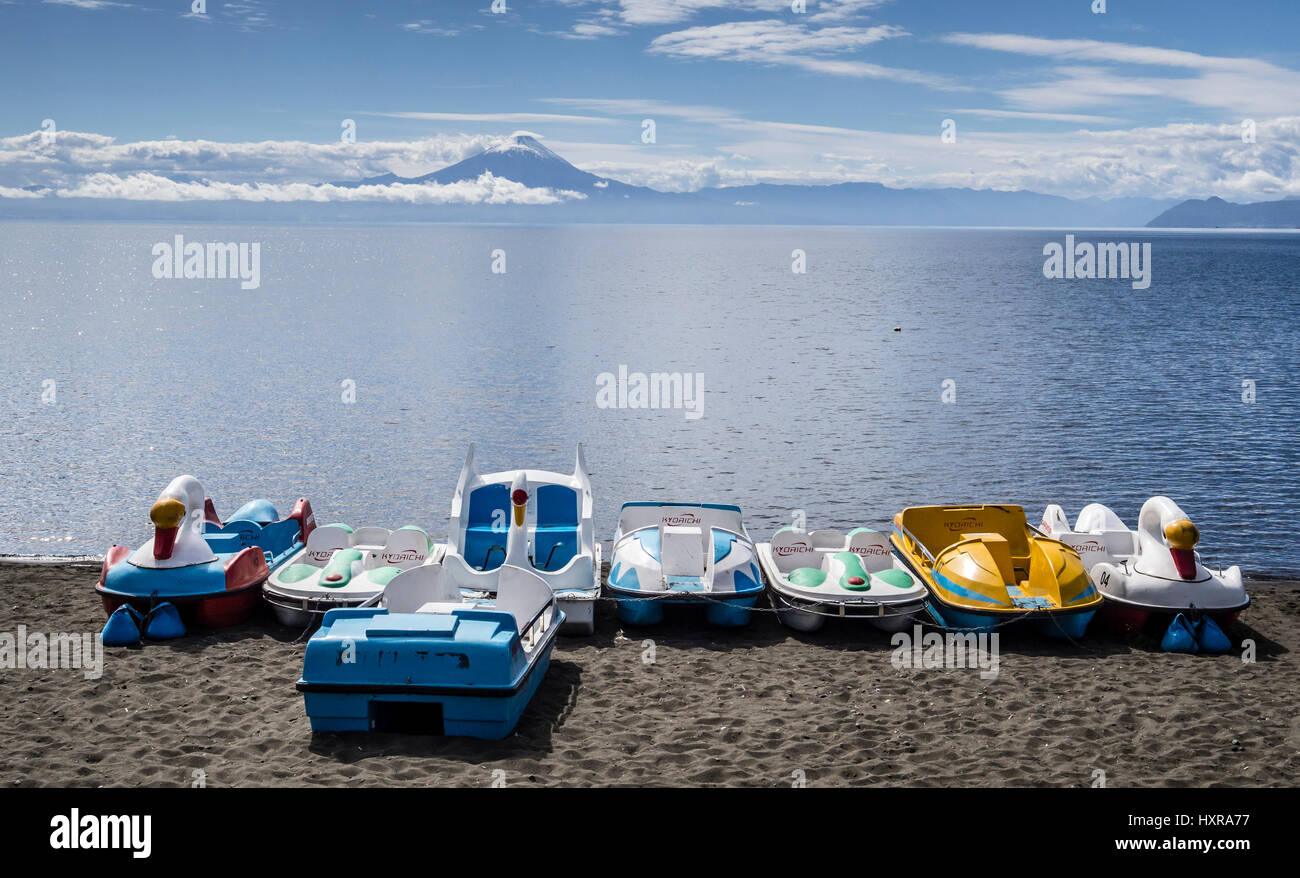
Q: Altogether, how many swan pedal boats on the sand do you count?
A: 3